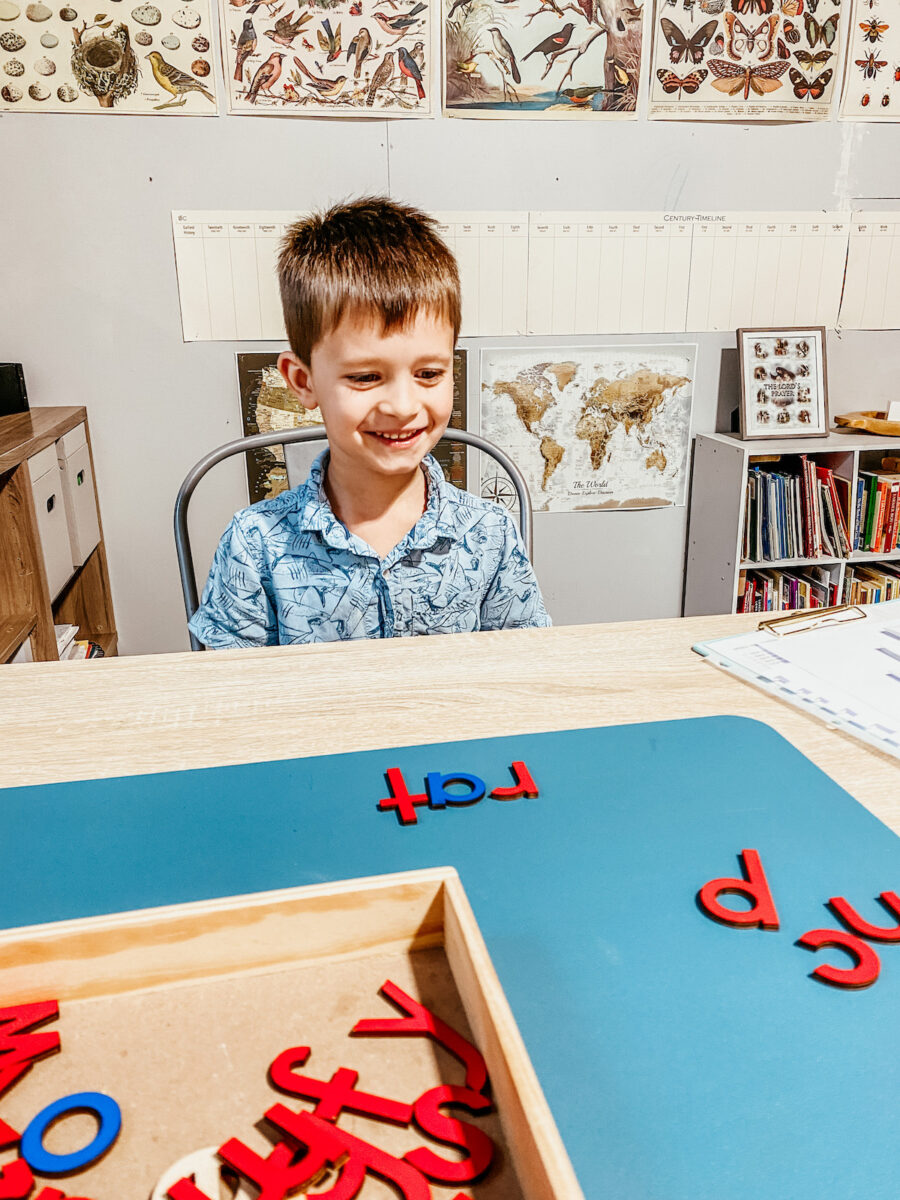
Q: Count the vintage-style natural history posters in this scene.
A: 5